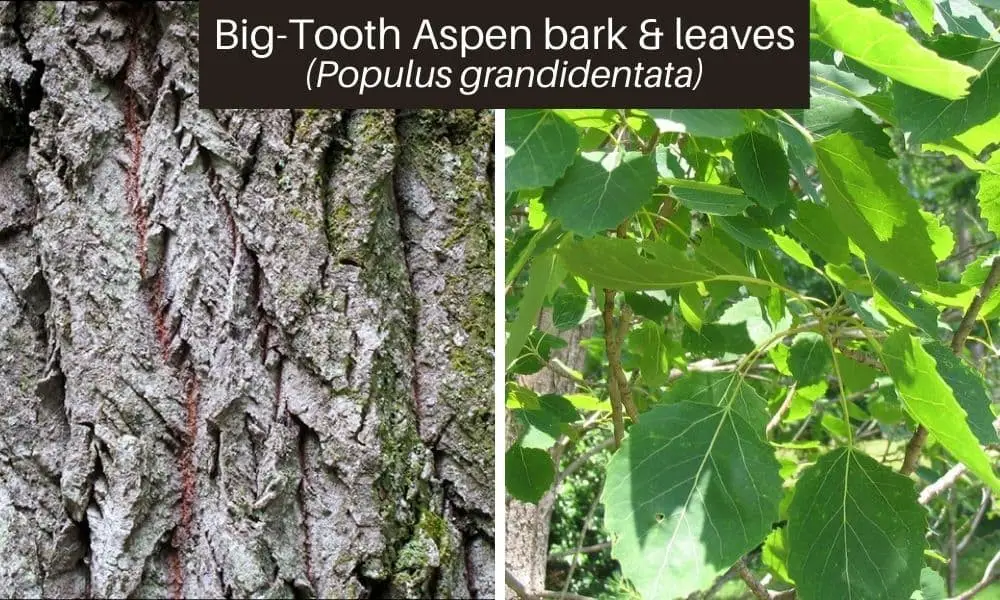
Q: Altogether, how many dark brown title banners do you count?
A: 1